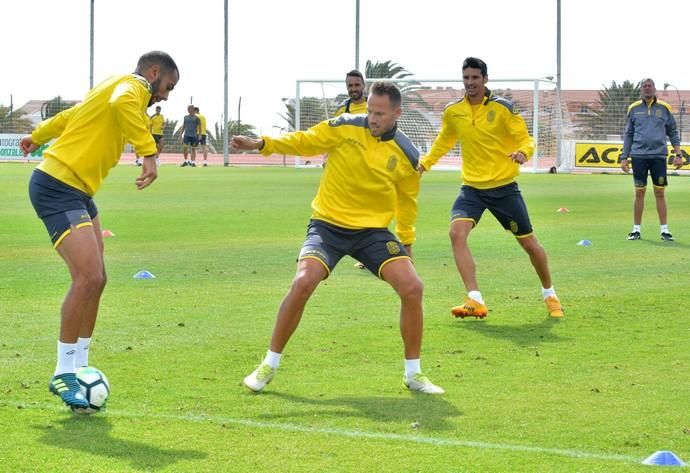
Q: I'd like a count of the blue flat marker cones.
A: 3